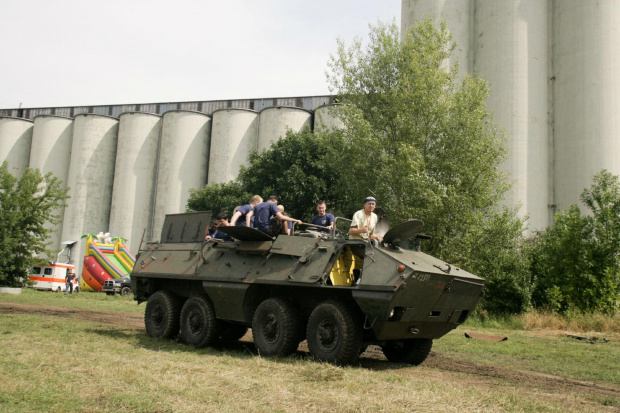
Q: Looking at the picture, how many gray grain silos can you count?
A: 11